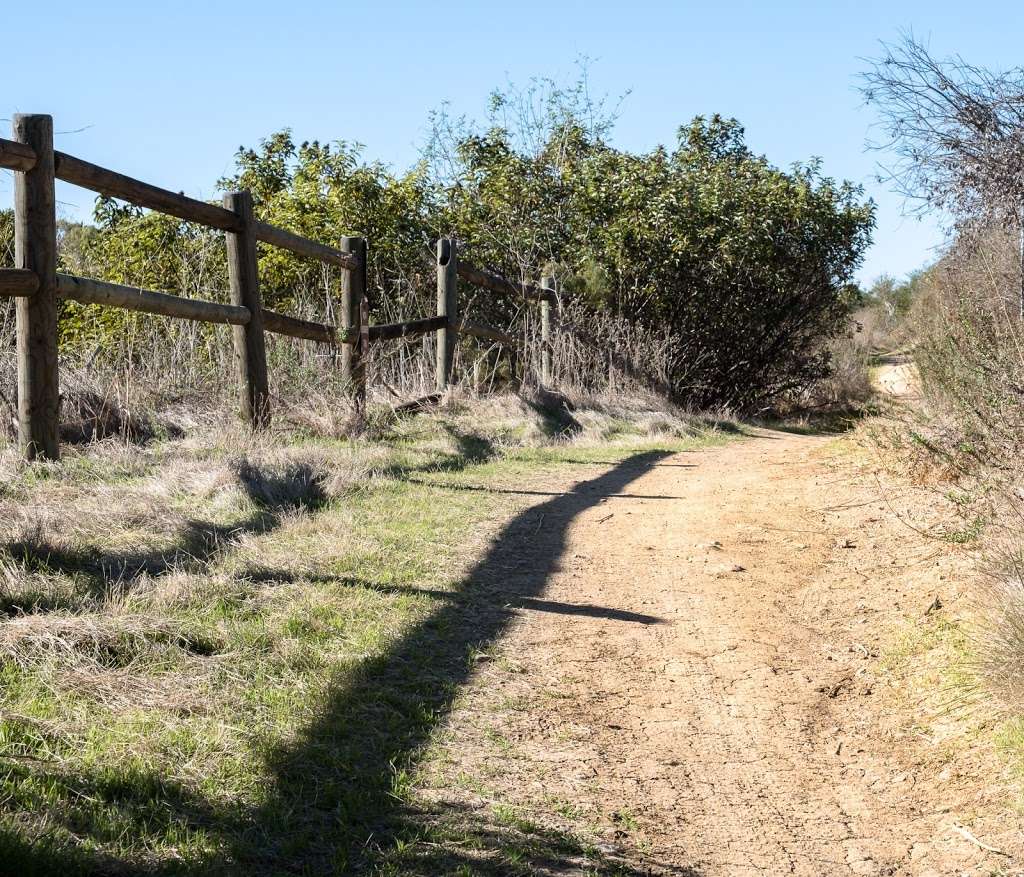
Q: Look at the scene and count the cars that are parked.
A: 0